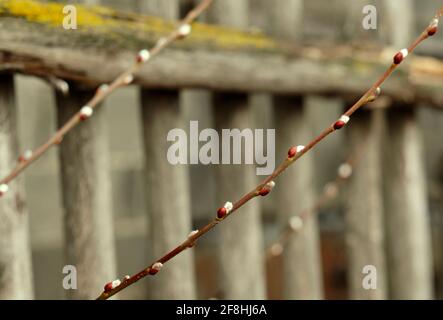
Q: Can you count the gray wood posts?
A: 7